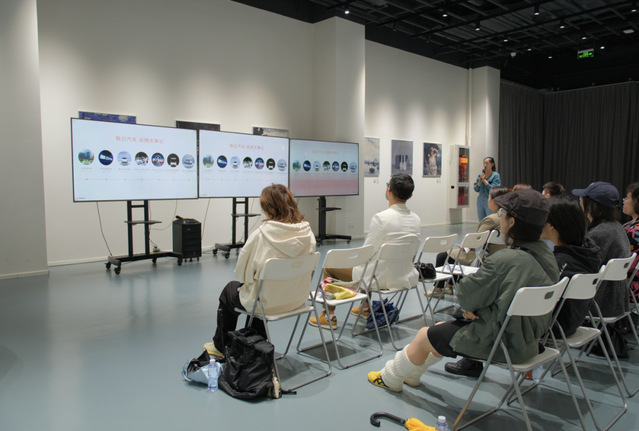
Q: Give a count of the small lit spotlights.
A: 11